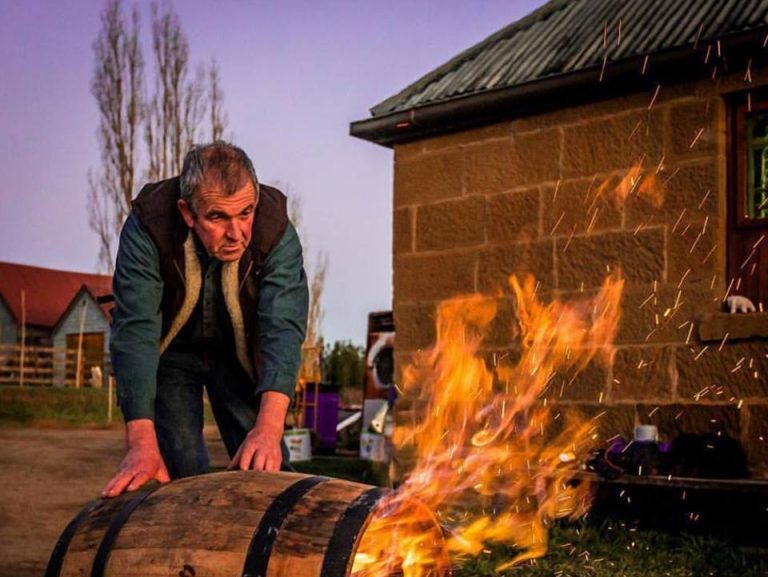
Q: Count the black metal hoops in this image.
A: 4